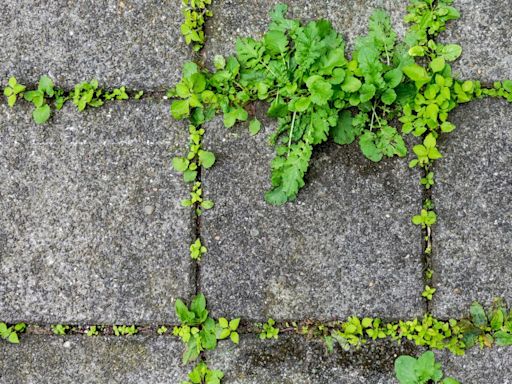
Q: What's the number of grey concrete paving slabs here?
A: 9